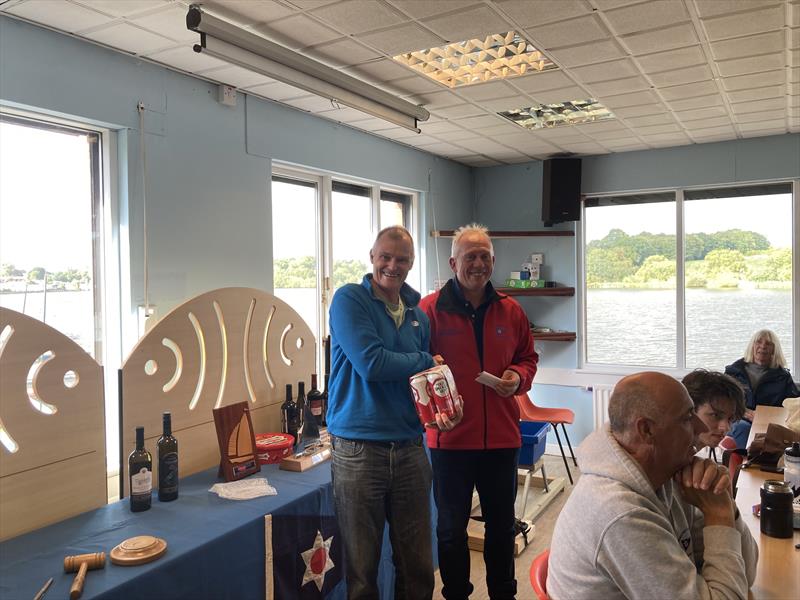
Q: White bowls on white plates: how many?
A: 0